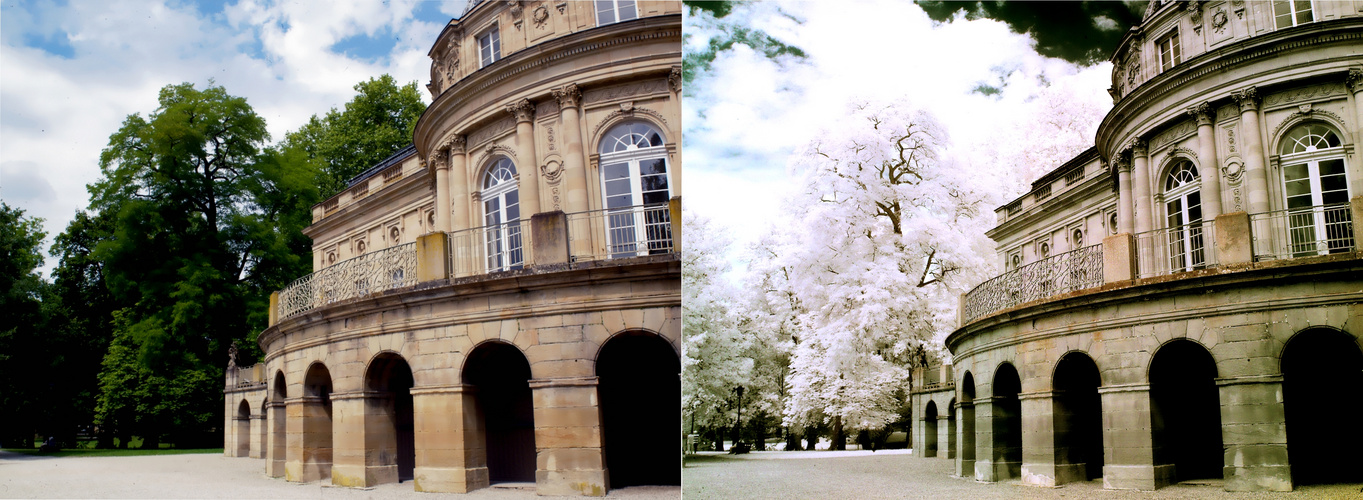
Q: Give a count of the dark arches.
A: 14